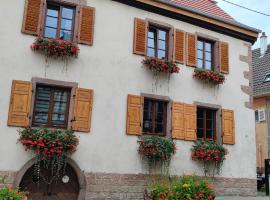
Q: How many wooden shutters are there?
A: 12